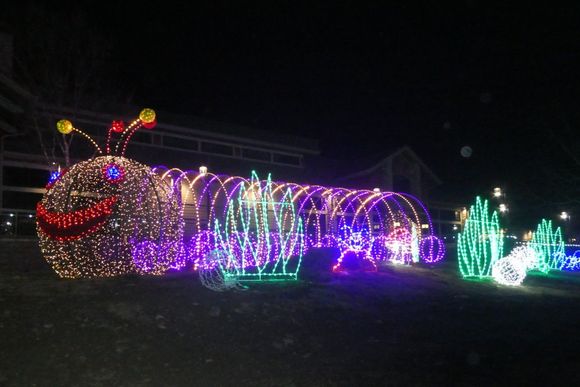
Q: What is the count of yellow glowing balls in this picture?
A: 2